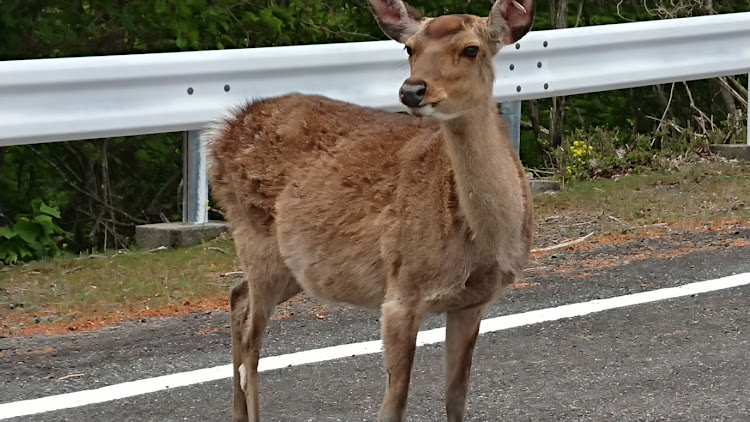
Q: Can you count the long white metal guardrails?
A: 1